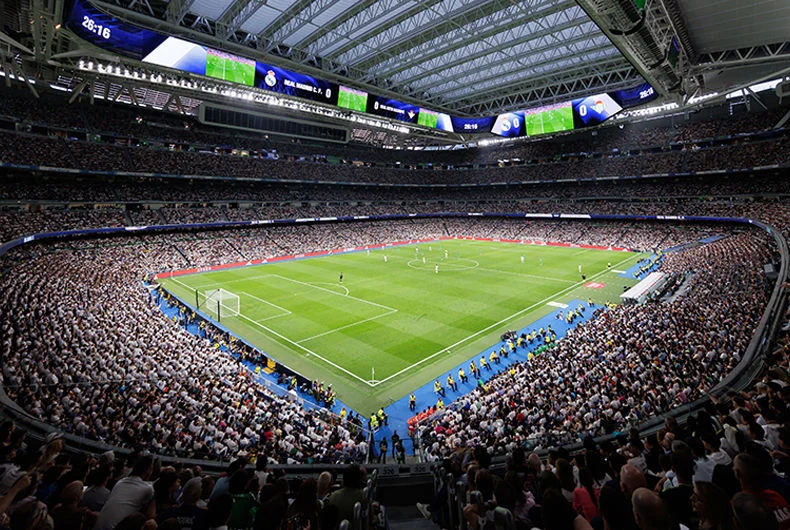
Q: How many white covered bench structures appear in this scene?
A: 1